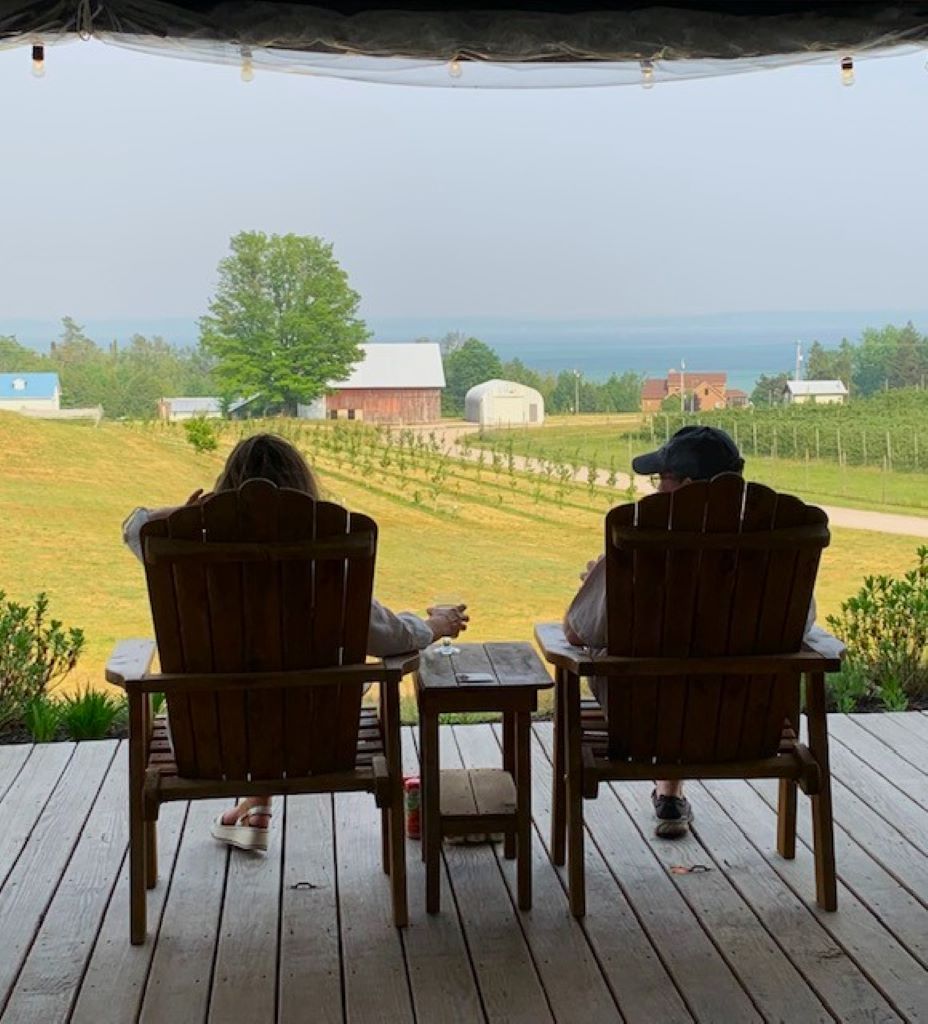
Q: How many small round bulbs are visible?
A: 5